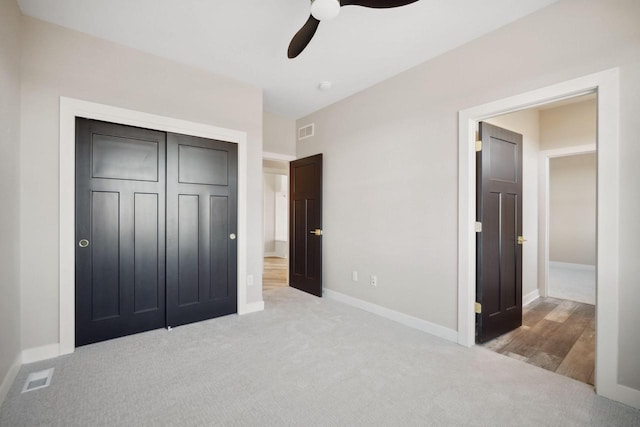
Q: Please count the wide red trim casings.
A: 0